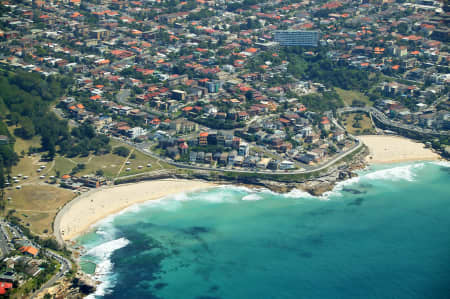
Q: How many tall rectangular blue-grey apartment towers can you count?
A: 1